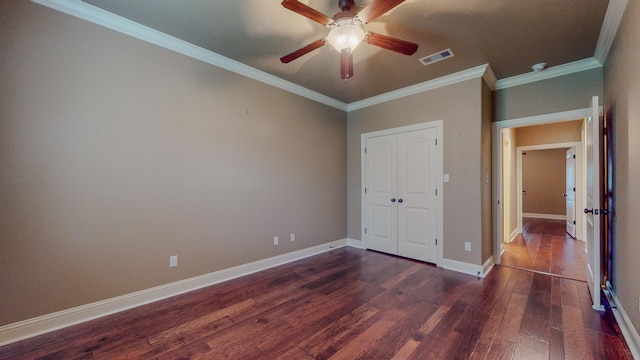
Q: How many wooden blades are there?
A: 5